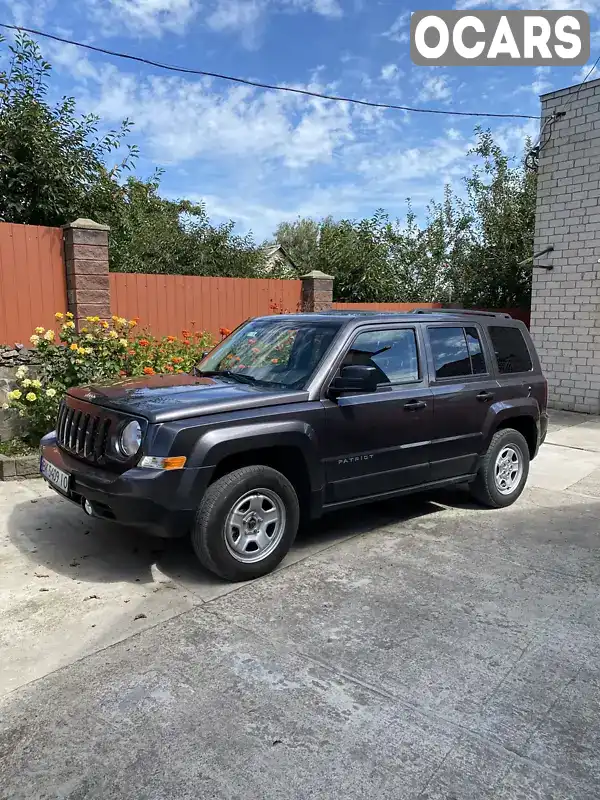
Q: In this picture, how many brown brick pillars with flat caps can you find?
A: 2